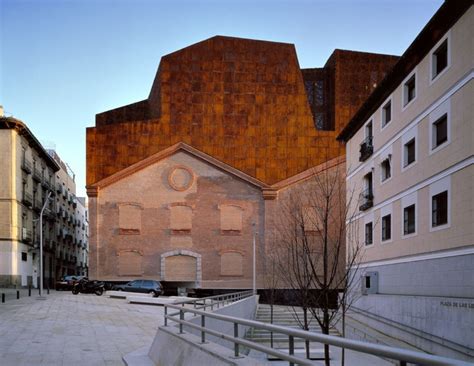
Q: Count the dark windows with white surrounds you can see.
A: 12